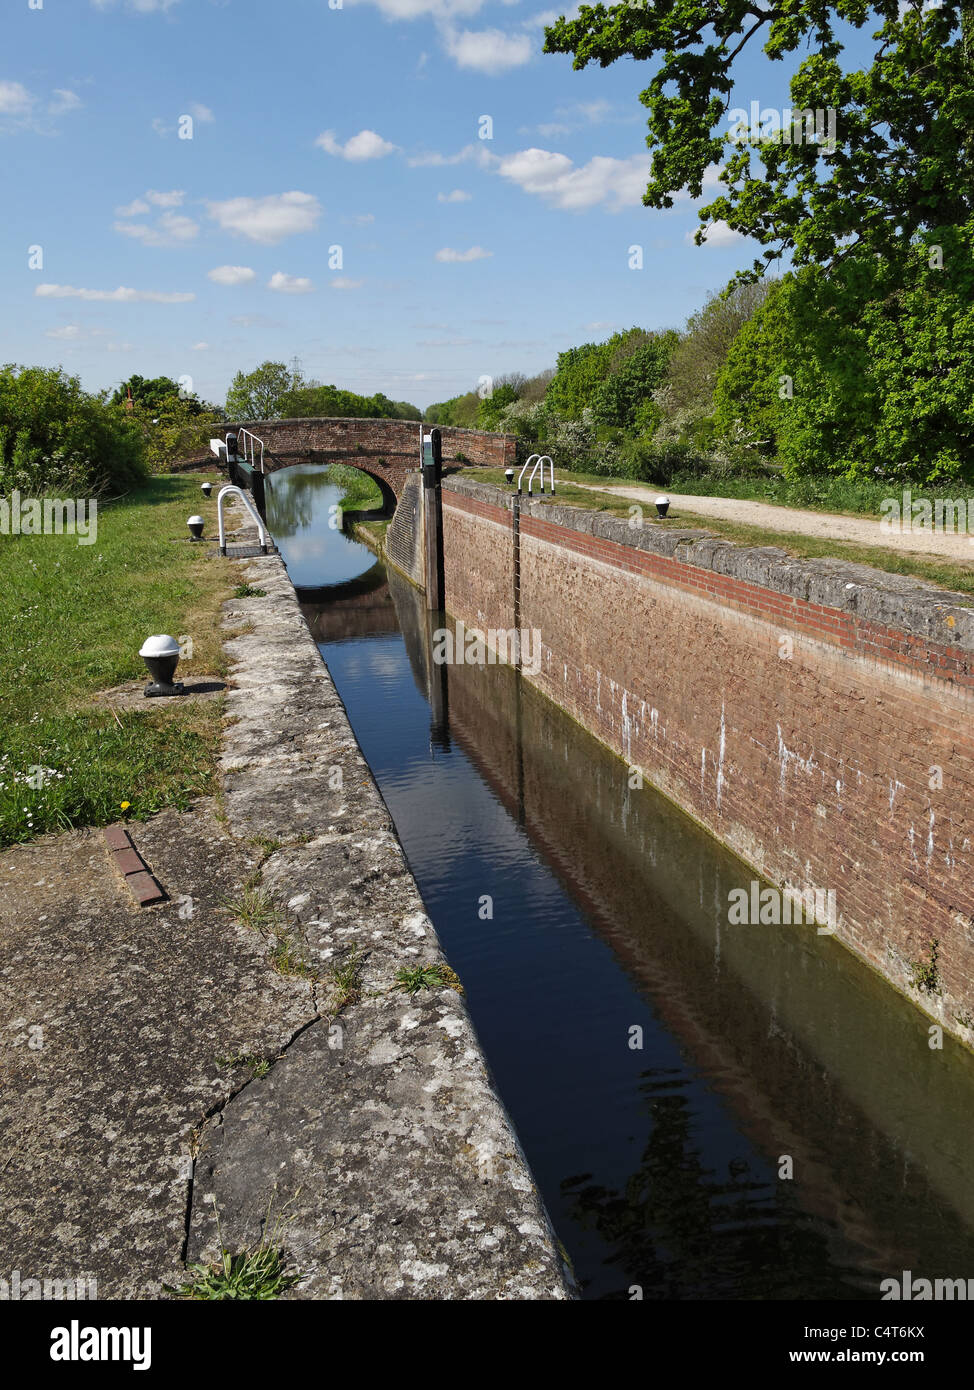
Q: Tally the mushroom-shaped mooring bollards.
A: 5